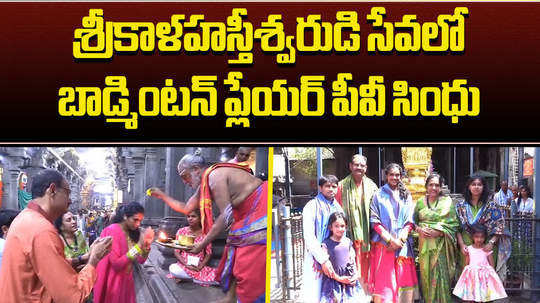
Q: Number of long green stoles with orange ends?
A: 1